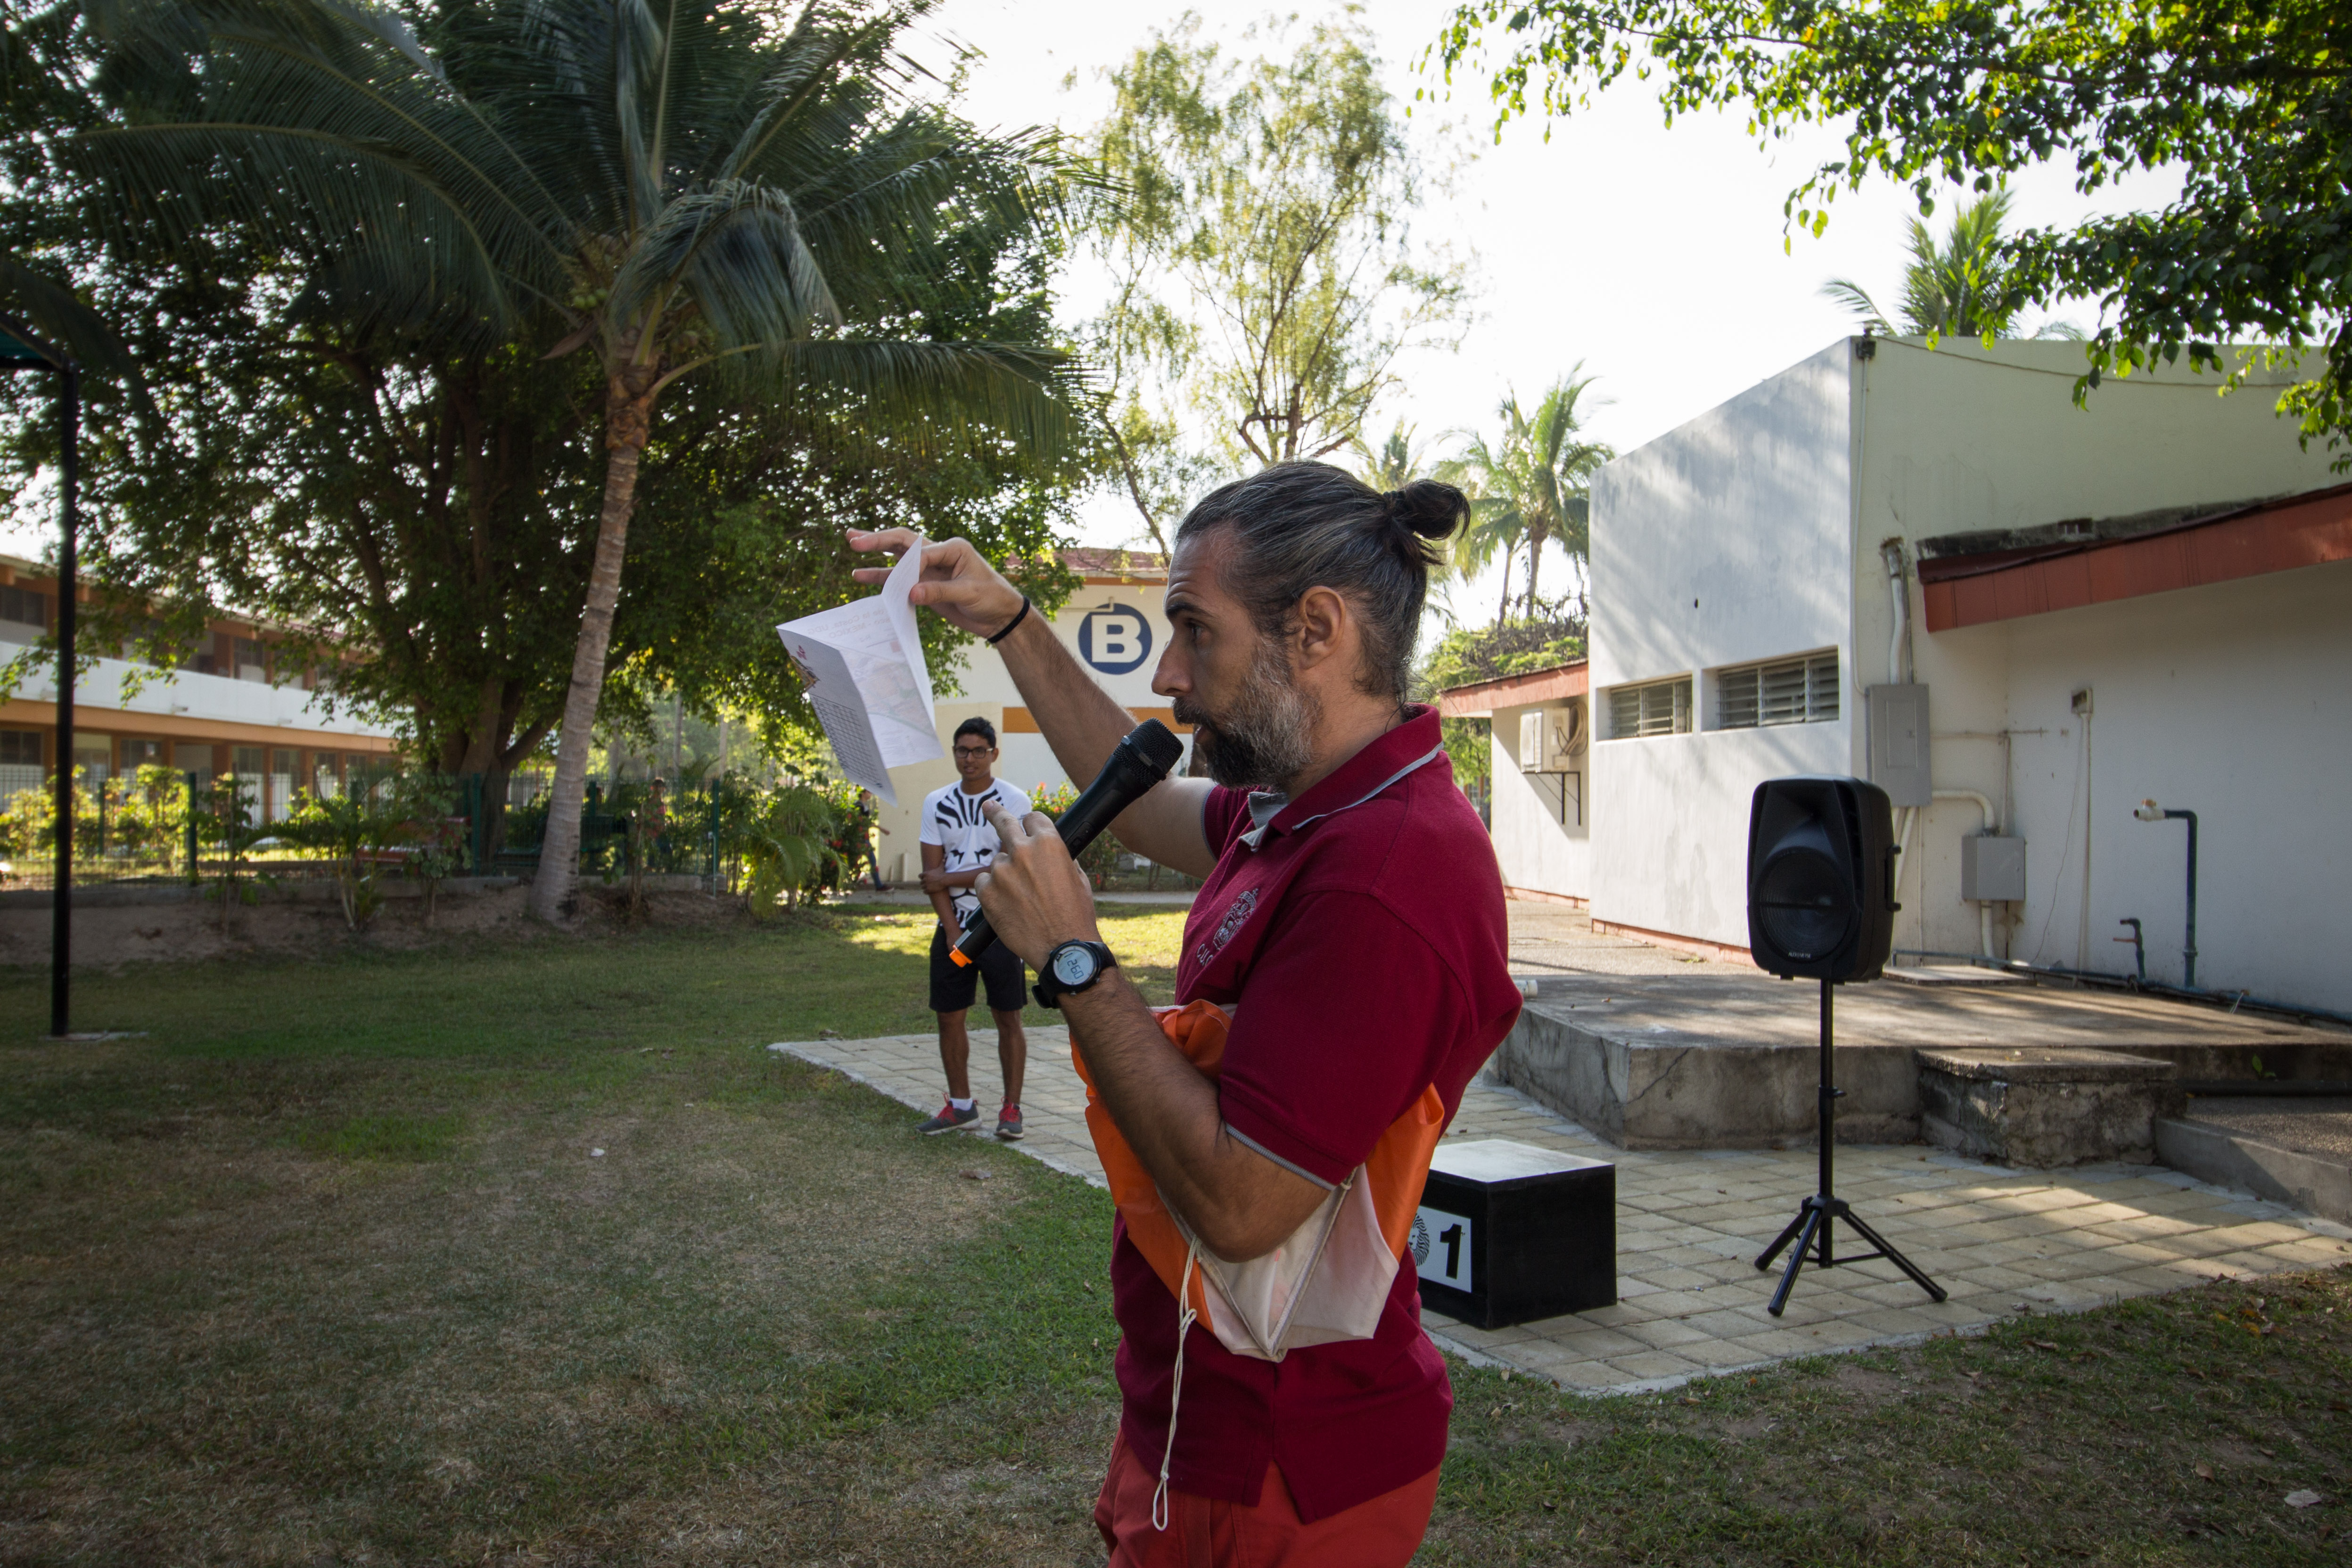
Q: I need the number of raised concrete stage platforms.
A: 1